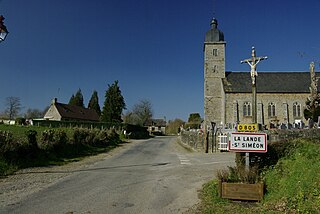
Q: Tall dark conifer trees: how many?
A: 3